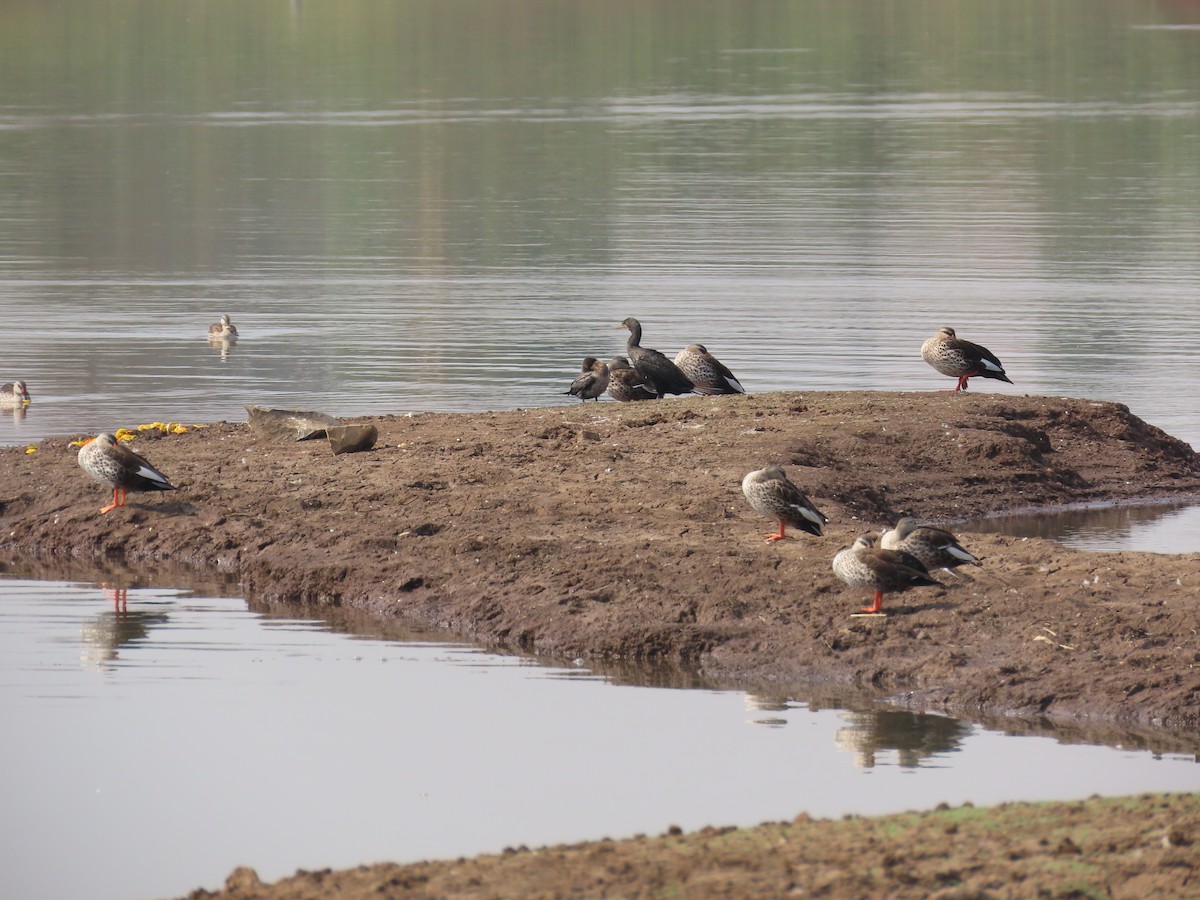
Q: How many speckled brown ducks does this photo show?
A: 9